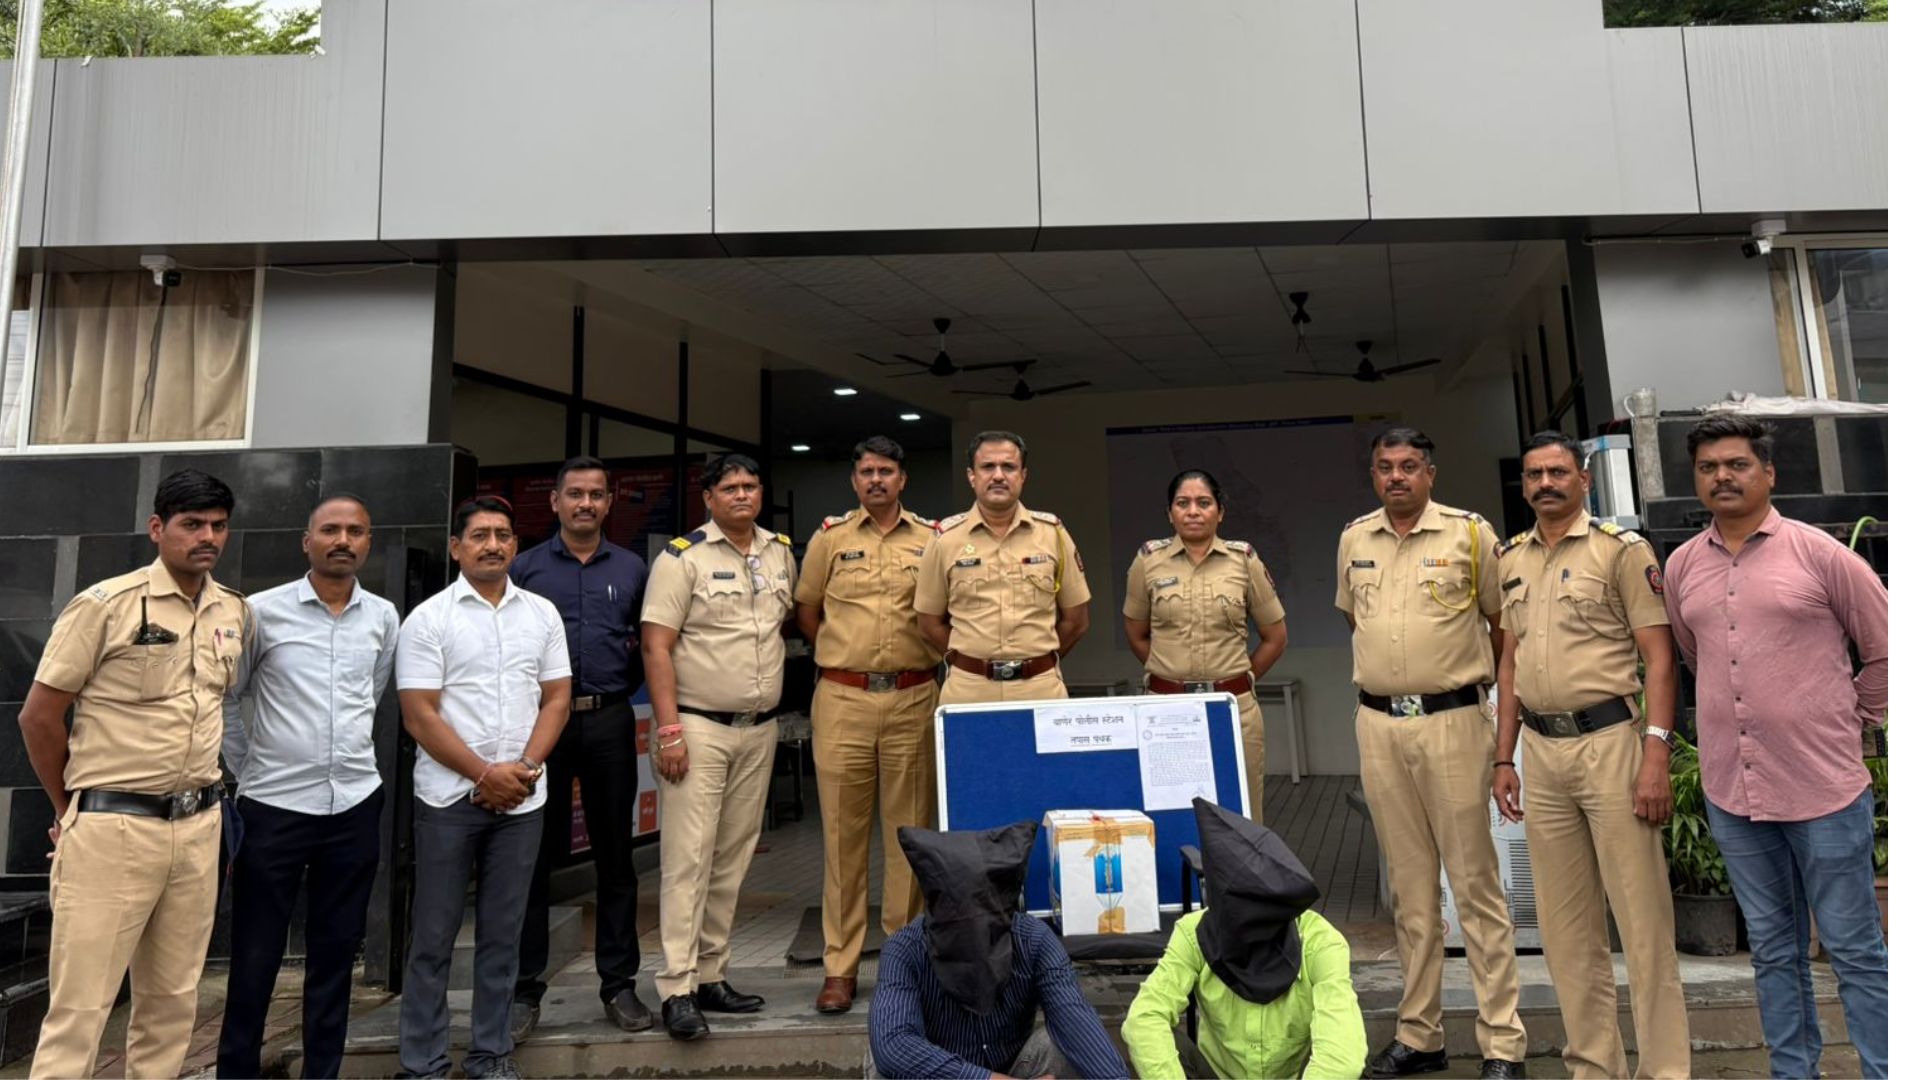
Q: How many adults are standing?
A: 11